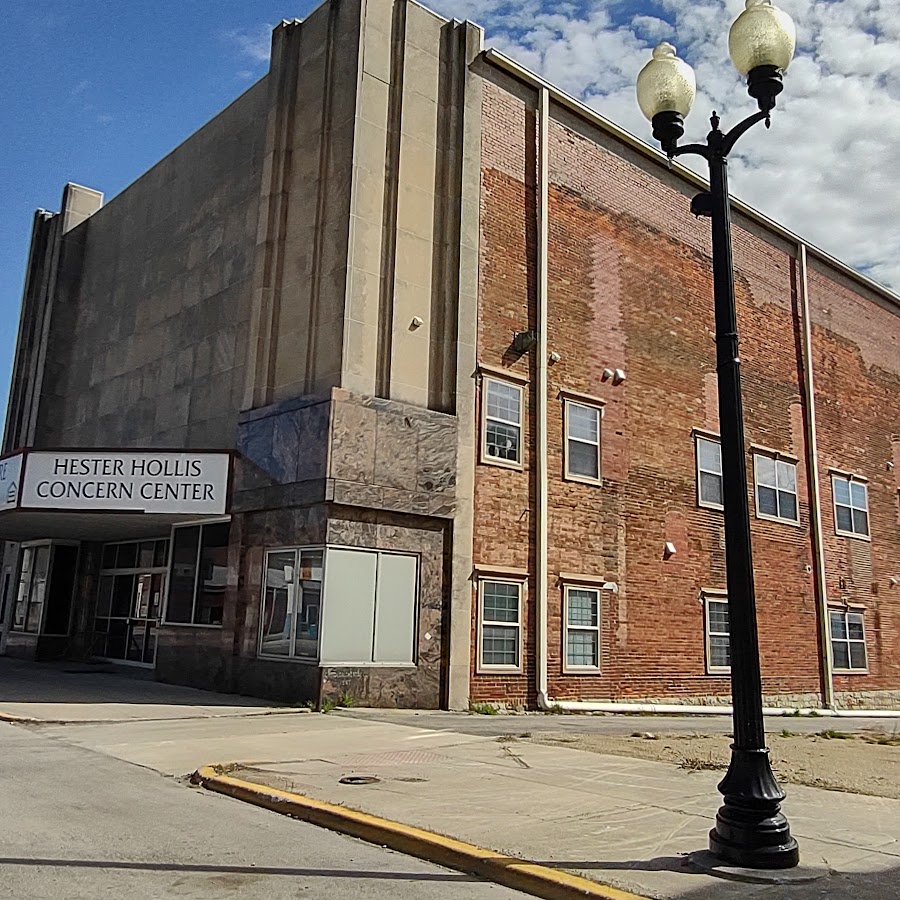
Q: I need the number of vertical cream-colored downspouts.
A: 2